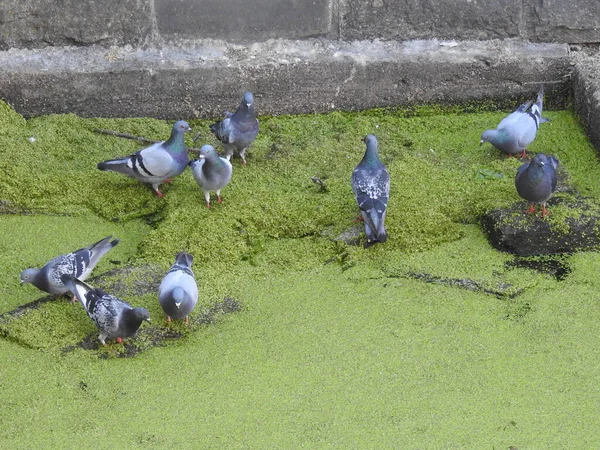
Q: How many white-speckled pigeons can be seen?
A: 3